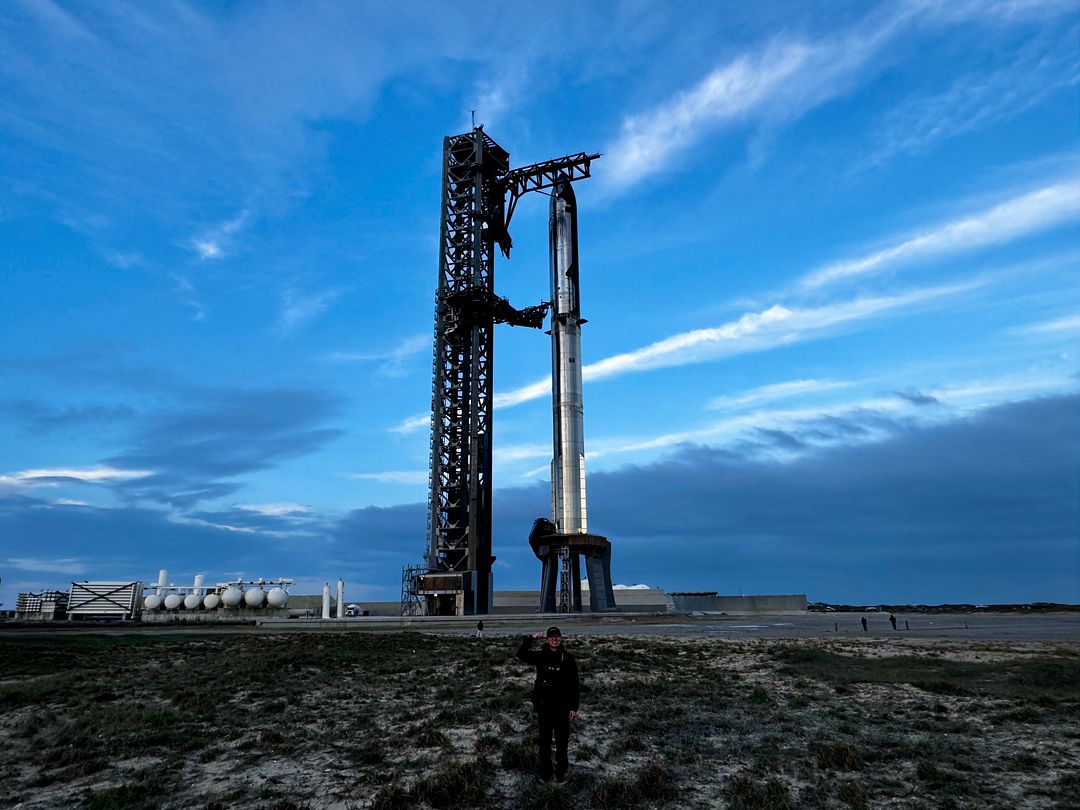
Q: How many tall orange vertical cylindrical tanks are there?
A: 0